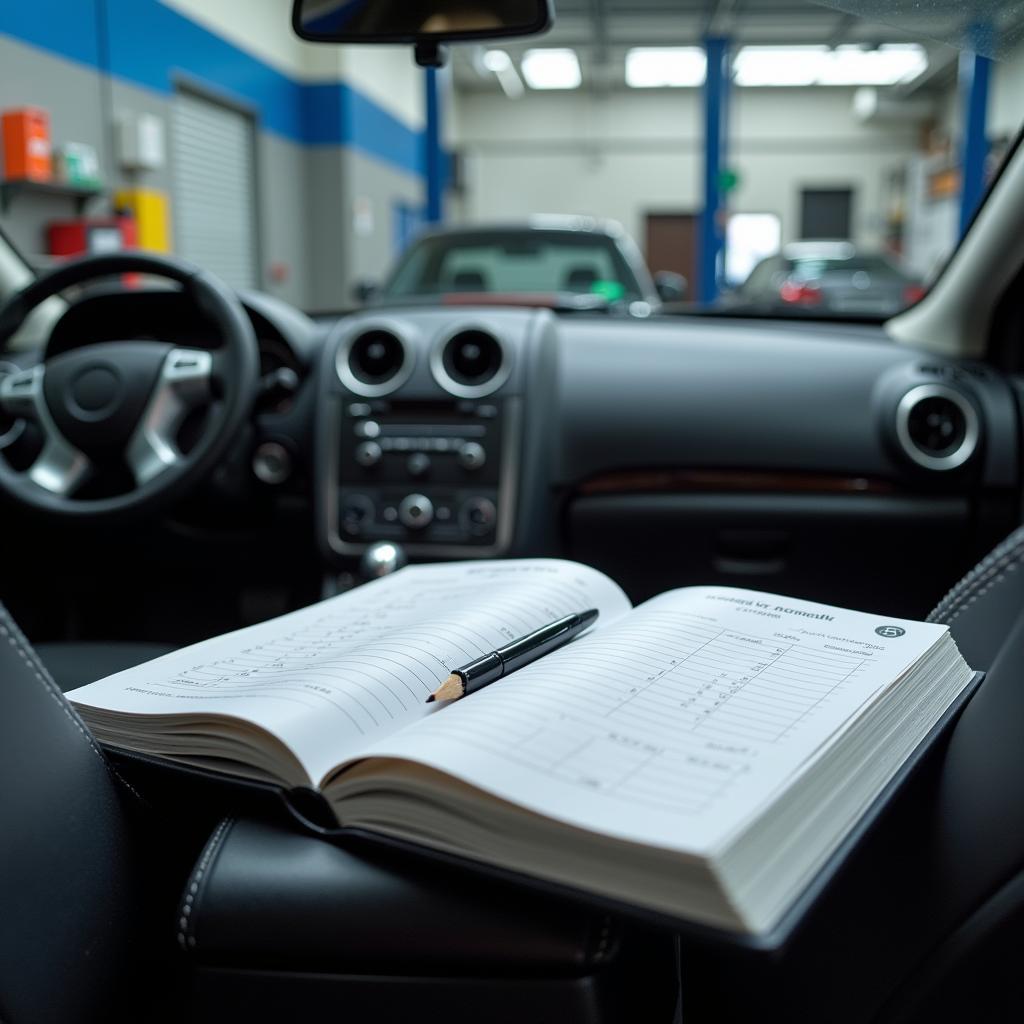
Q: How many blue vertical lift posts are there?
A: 3